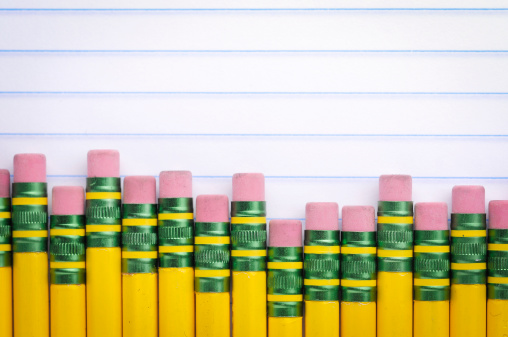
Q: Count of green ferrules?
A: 15